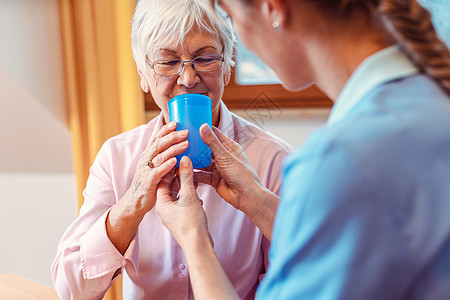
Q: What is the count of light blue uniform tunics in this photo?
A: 1